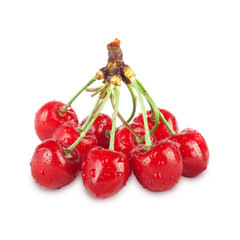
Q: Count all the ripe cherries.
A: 9